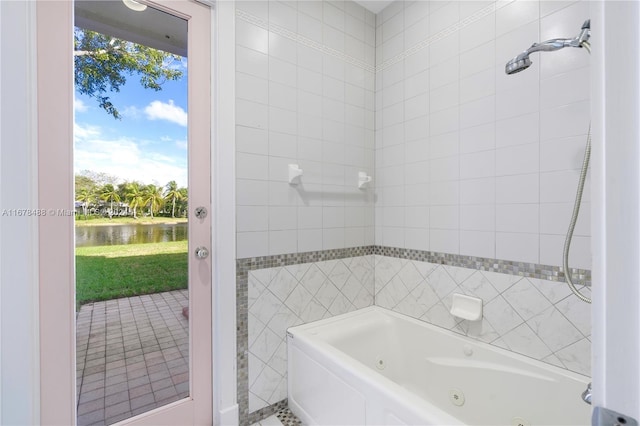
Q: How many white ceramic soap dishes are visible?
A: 1